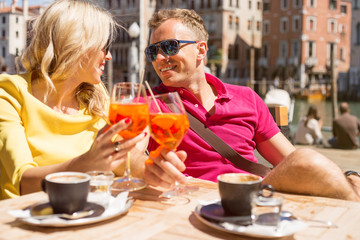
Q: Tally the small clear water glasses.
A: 2